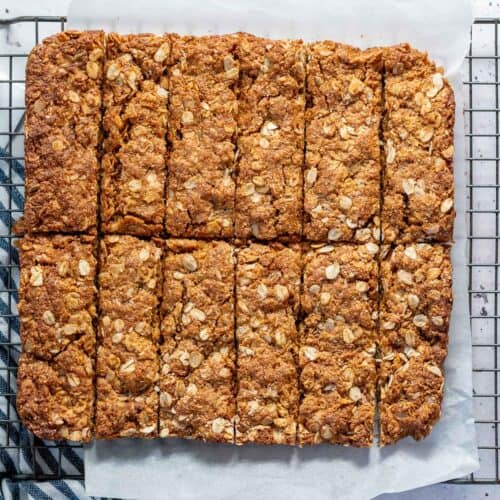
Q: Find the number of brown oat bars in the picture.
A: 12